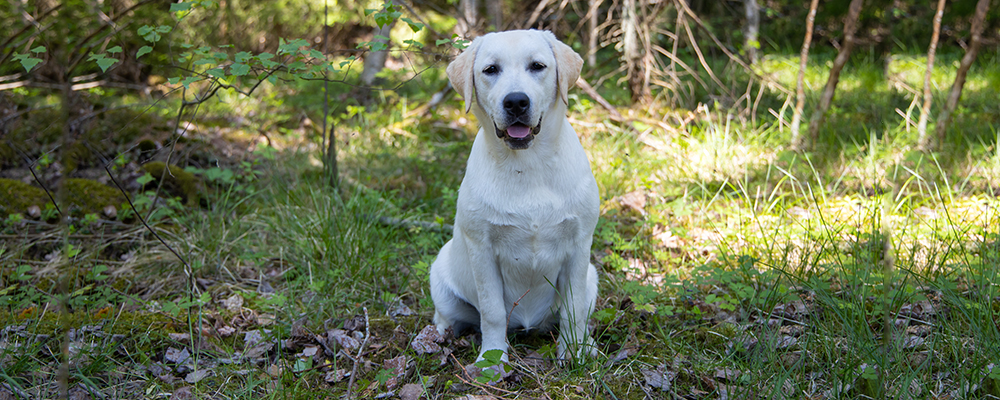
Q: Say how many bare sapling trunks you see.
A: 4